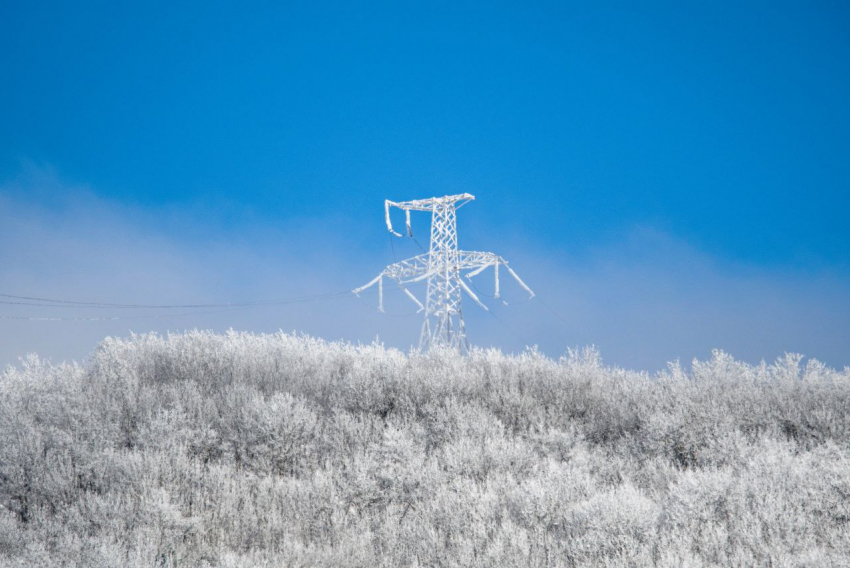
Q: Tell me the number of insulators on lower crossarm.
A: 8